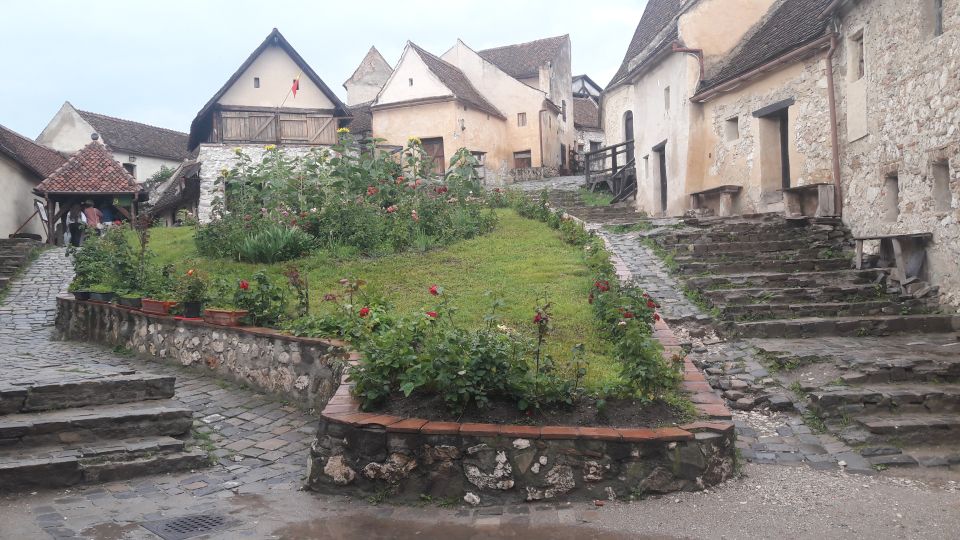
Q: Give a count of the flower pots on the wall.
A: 6